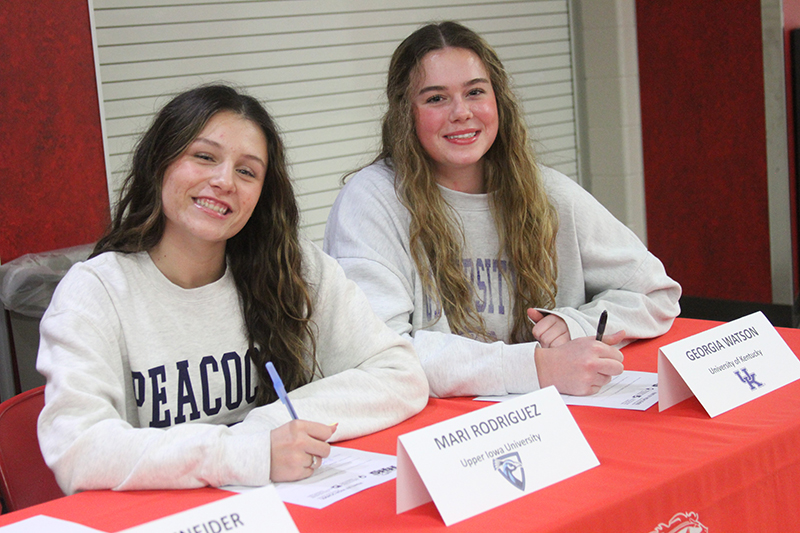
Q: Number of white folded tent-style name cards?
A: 3